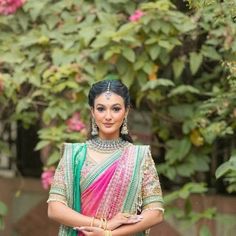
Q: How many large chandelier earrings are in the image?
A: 2